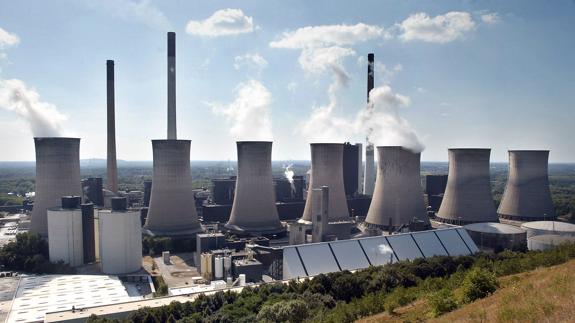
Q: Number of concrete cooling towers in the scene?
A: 7